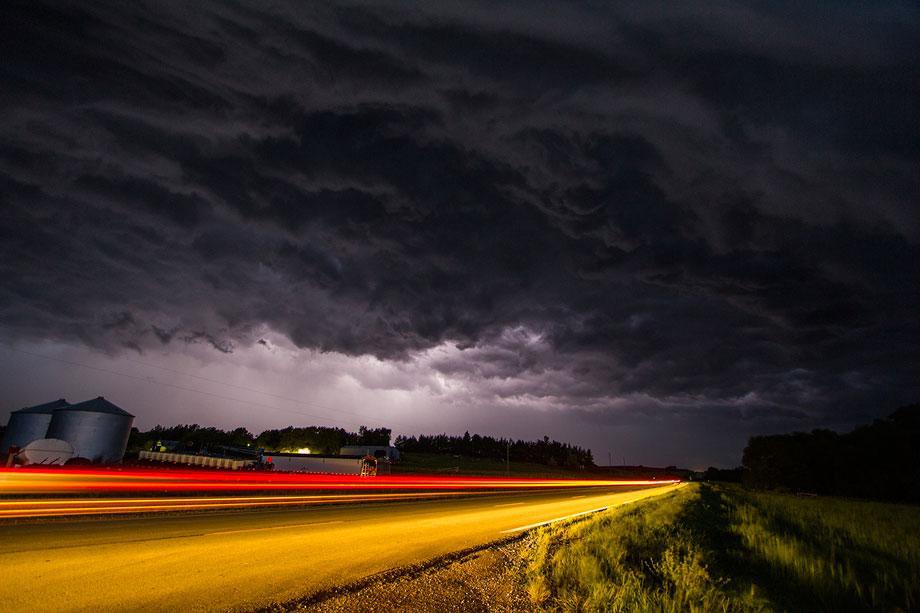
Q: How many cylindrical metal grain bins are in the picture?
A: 2